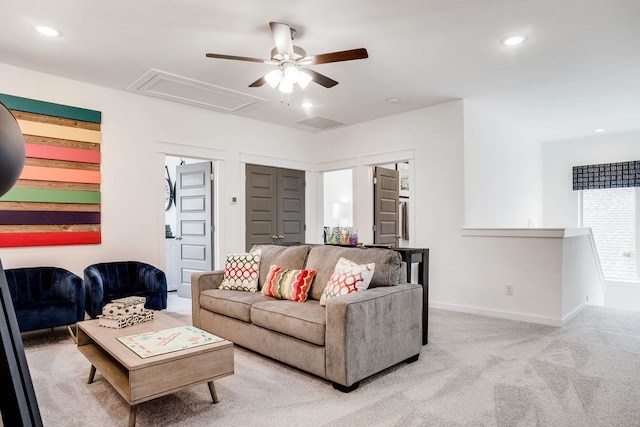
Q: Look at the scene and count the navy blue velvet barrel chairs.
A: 2